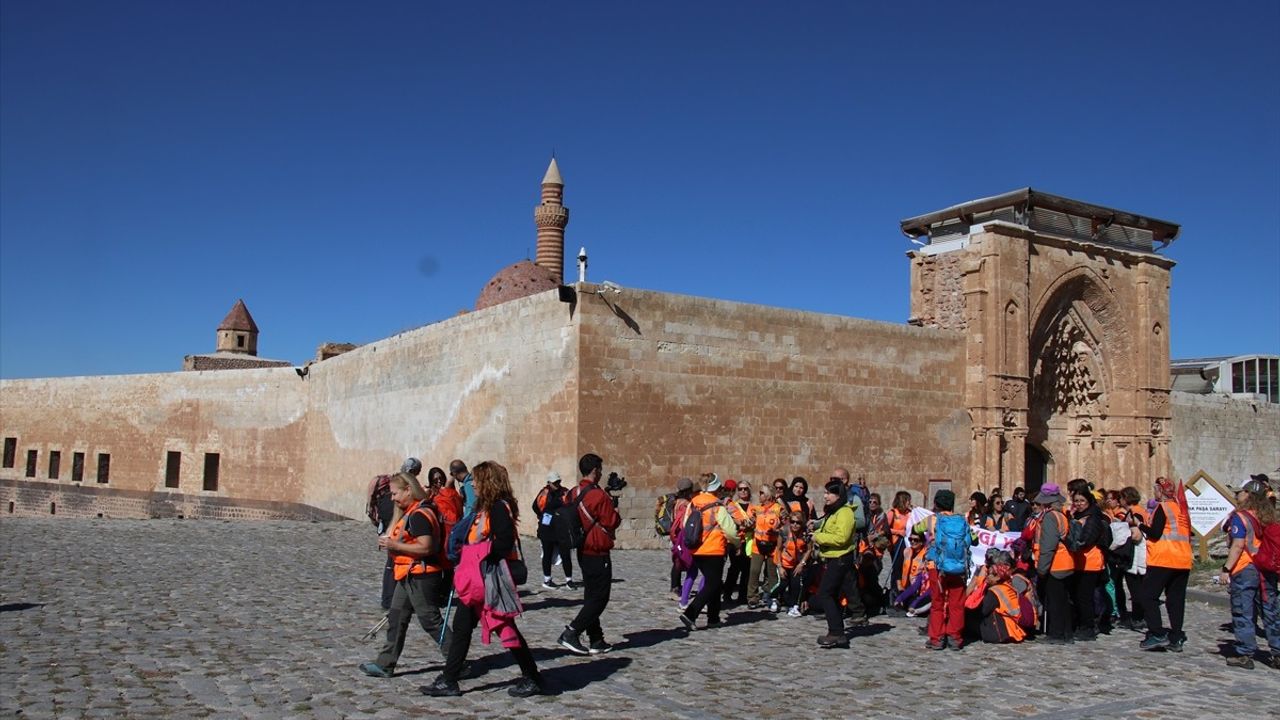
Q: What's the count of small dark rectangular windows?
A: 7